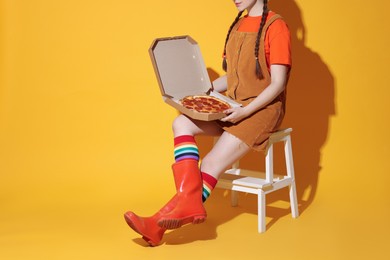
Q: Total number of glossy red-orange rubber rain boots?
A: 2